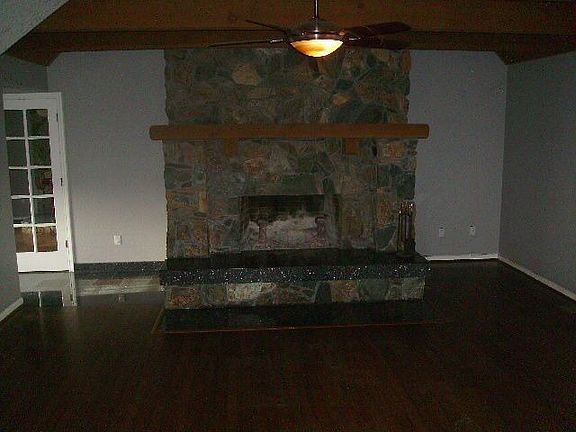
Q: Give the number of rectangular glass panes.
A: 10